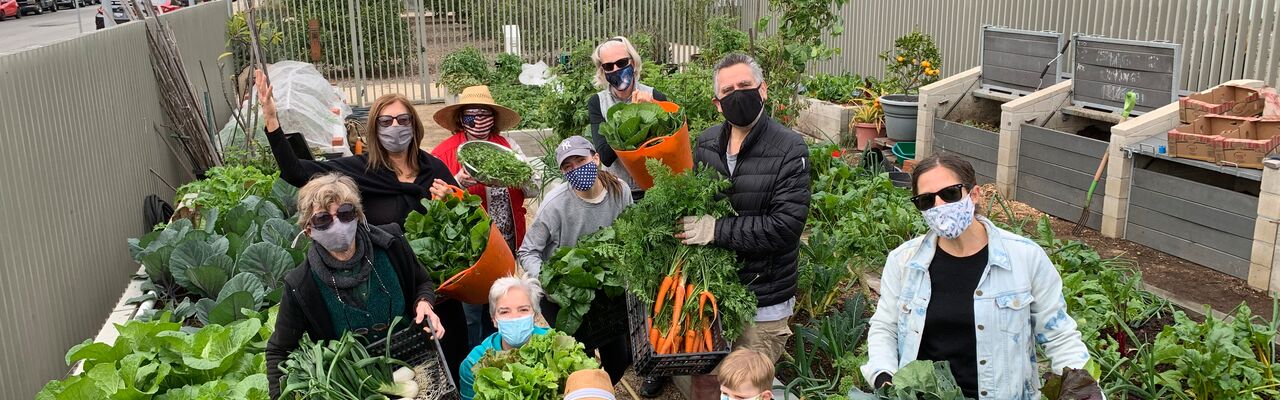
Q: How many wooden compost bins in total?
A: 3